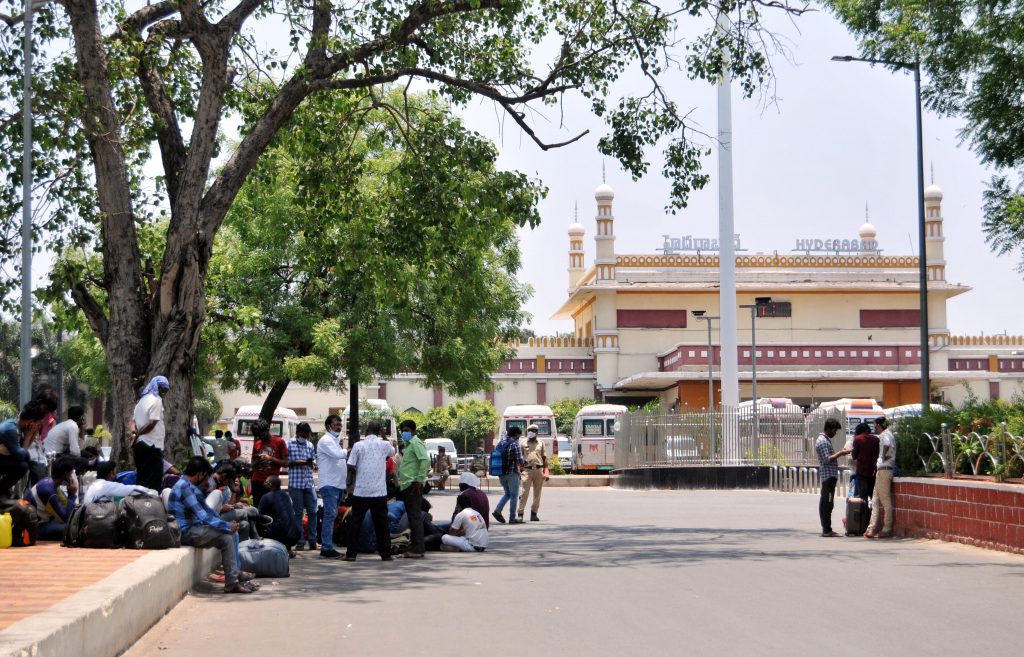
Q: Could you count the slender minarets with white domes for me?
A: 4